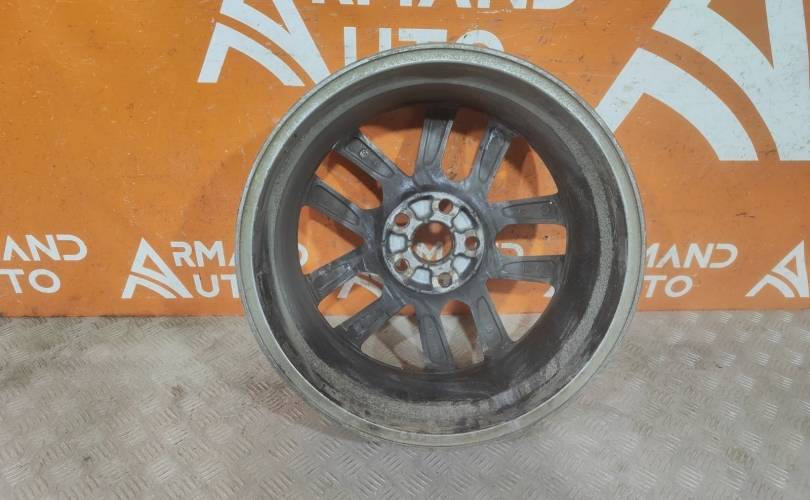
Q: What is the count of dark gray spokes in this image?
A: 10